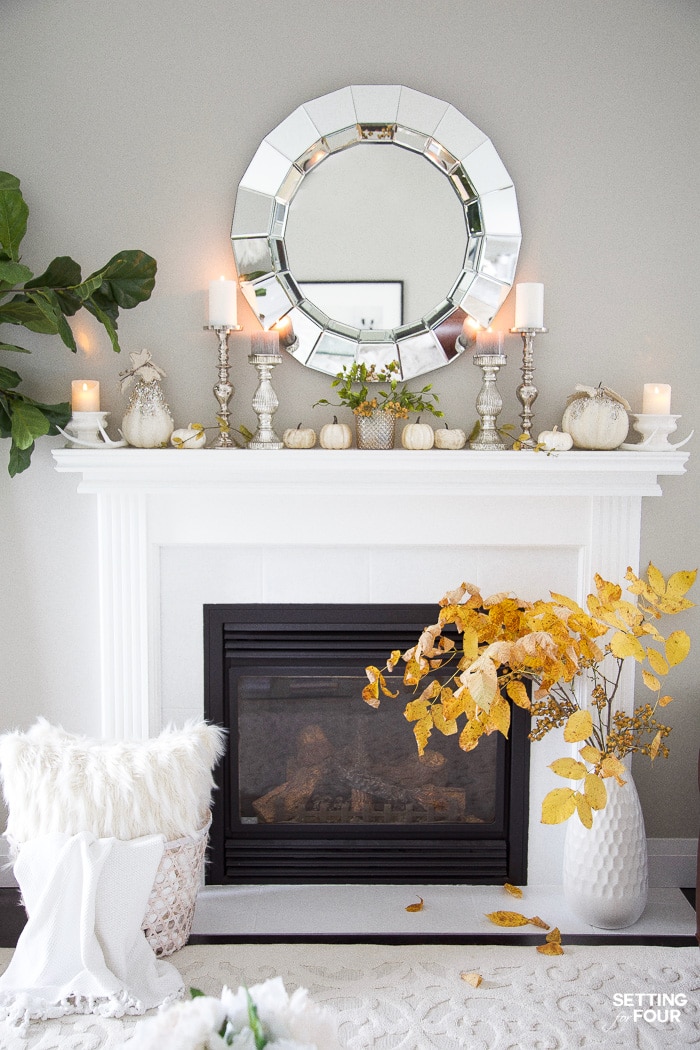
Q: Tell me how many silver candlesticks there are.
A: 4